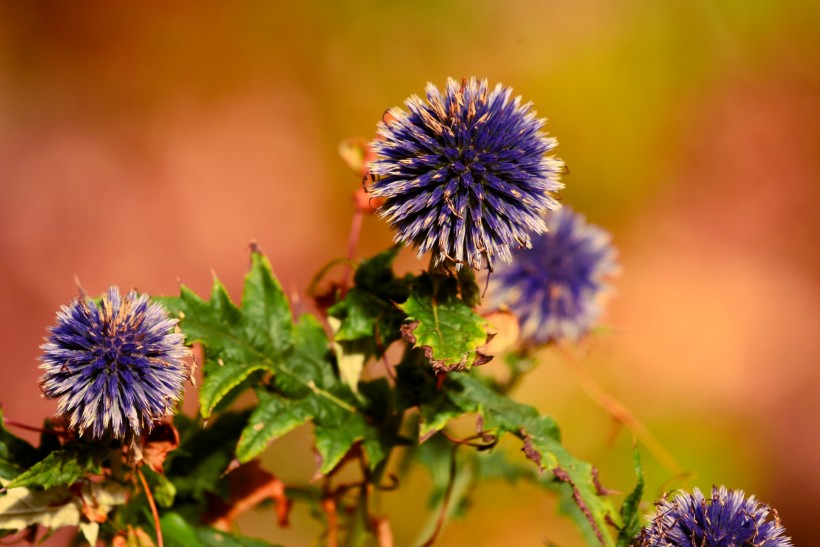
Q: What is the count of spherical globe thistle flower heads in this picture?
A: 4